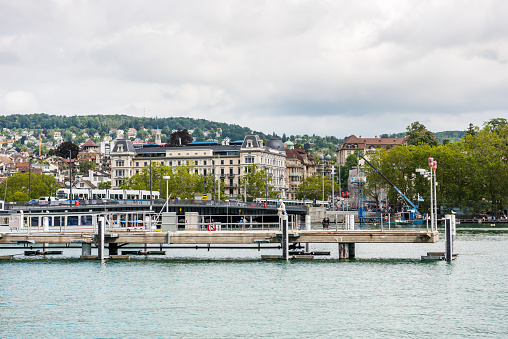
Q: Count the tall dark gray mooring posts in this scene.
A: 3